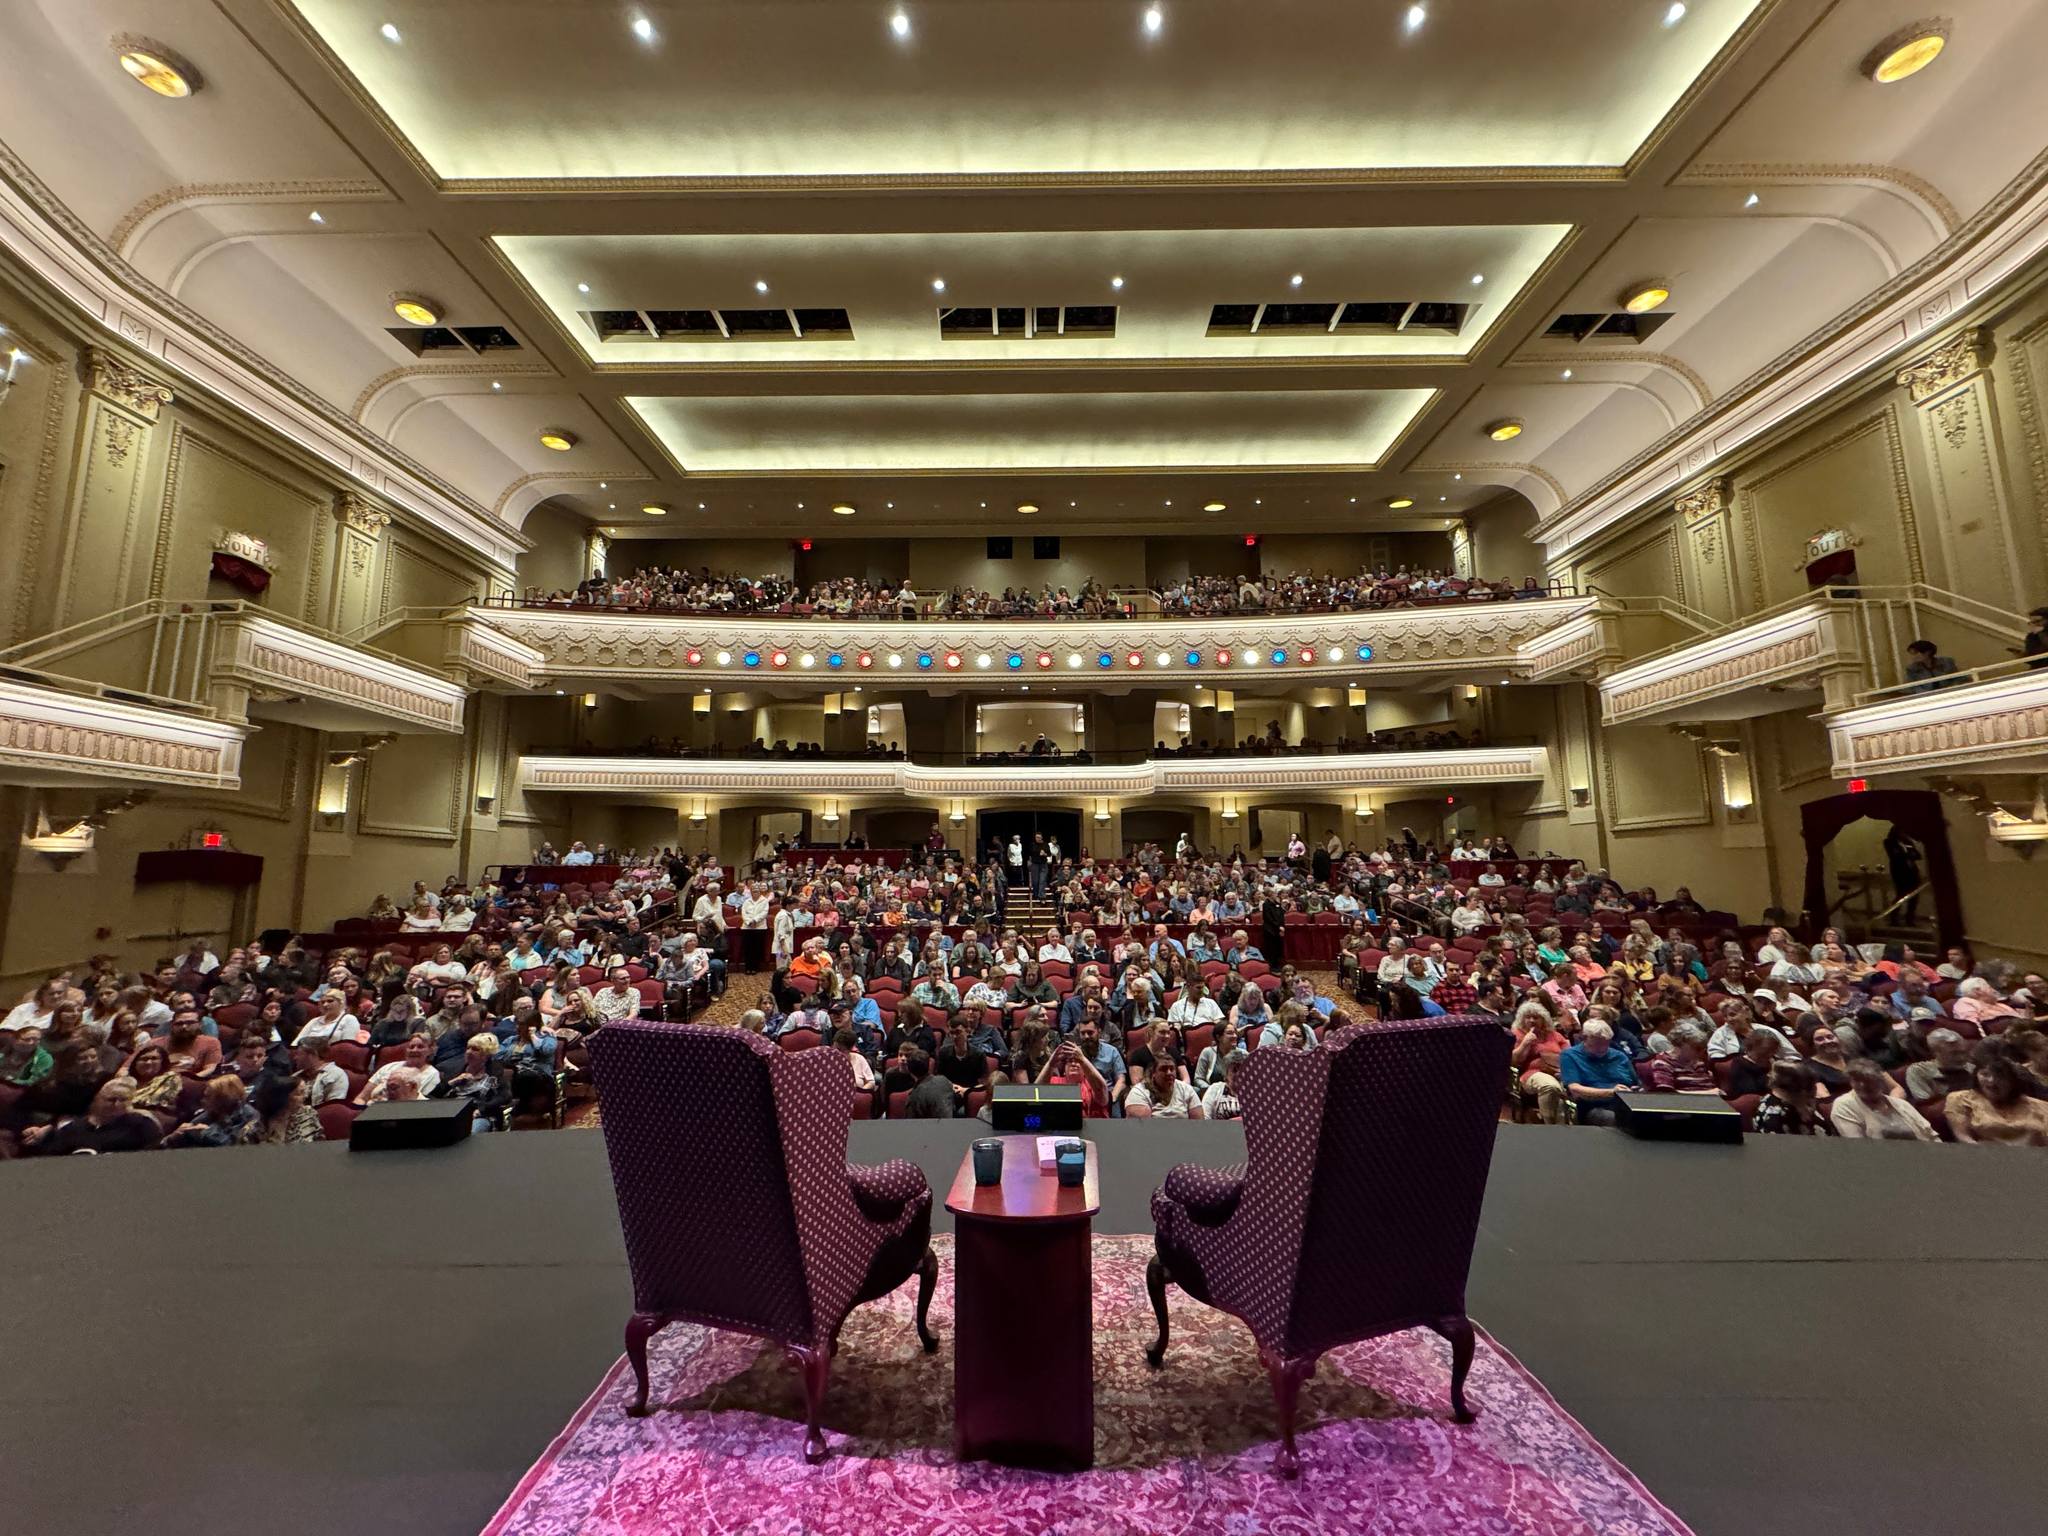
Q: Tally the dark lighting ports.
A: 5